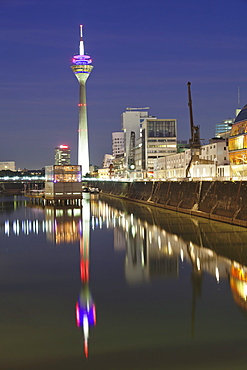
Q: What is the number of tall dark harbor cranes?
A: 1